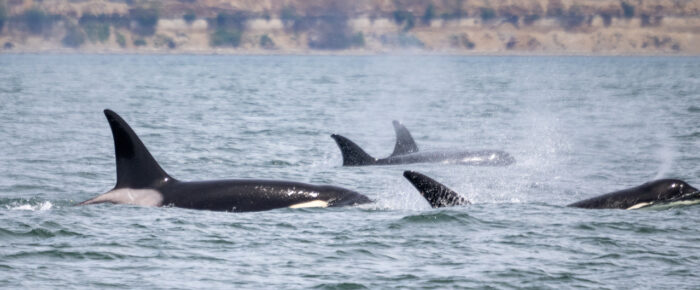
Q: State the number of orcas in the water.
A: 5